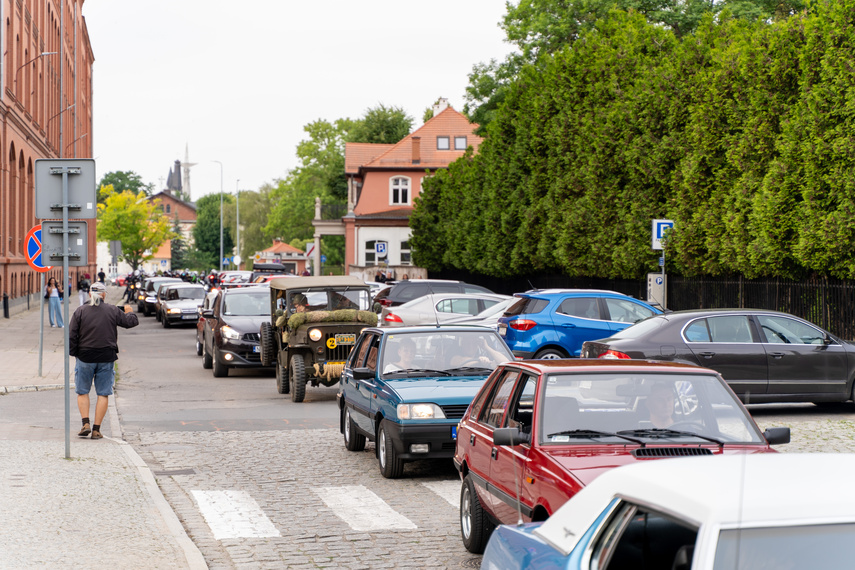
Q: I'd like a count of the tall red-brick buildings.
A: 1